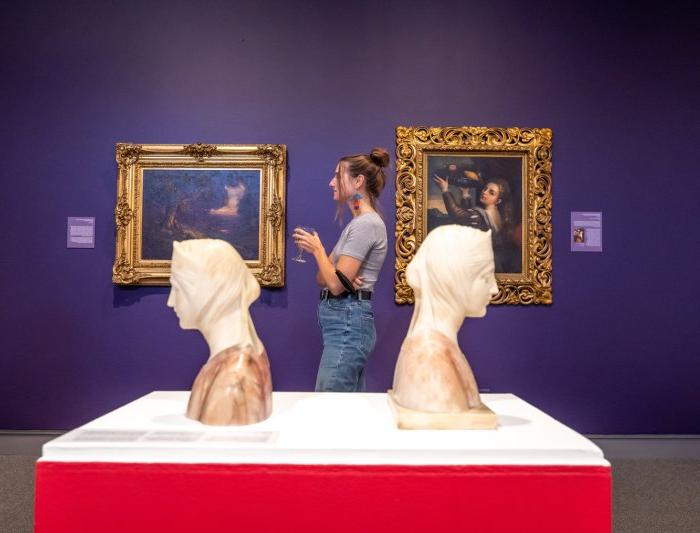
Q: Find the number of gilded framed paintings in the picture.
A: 2